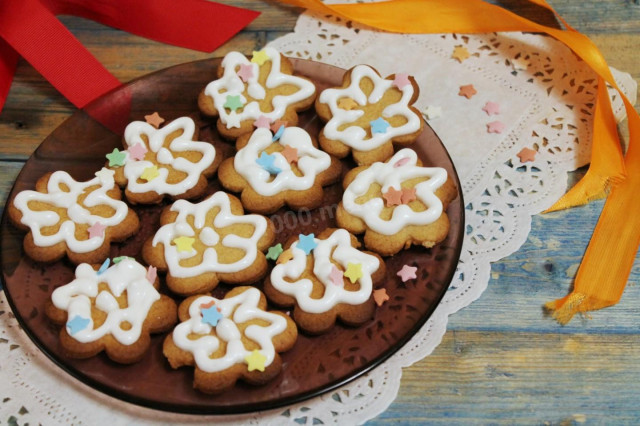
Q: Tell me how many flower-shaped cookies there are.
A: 10